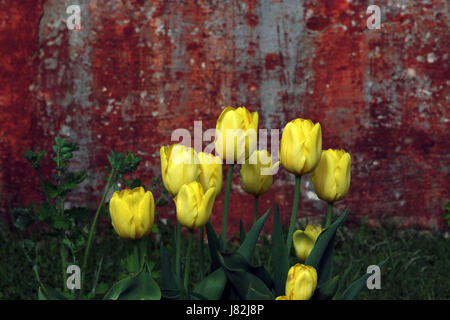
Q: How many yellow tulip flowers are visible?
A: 10